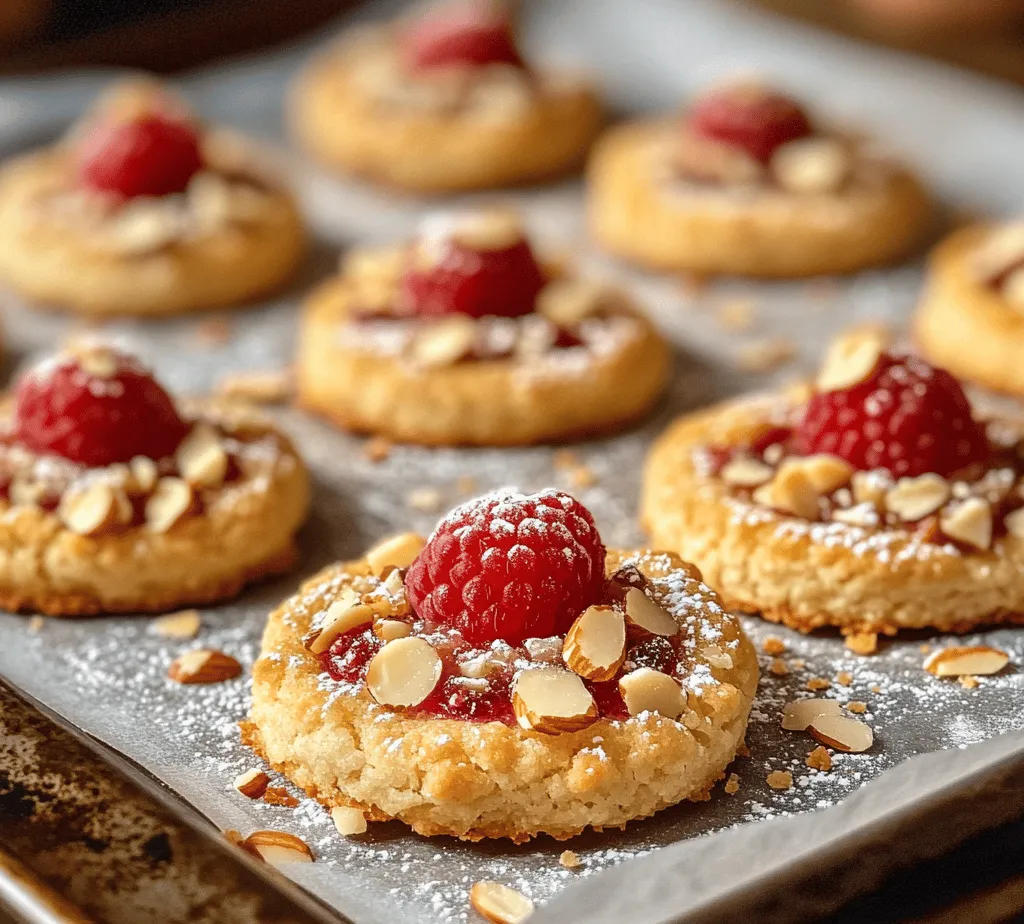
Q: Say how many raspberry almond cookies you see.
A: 8